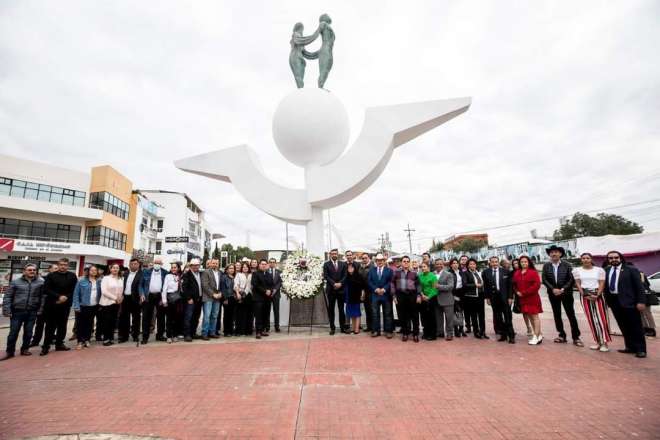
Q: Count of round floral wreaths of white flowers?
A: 1